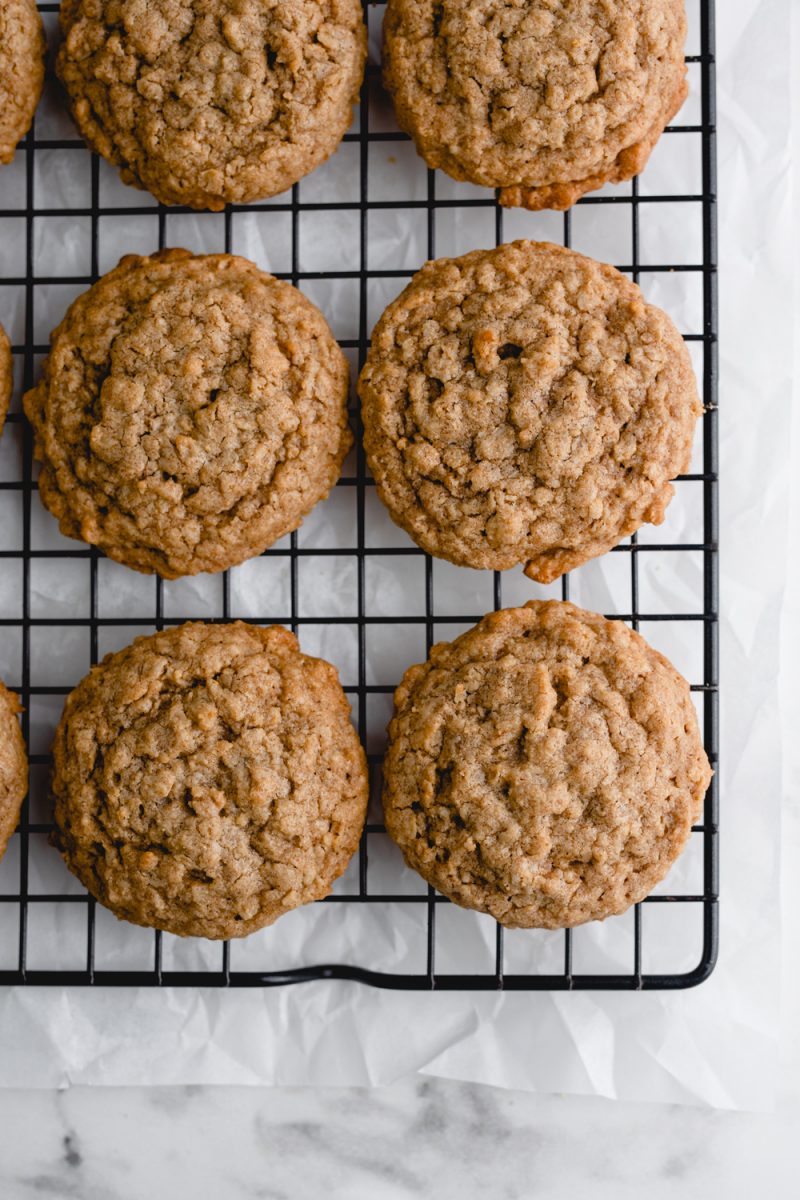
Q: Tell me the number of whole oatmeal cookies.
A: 4